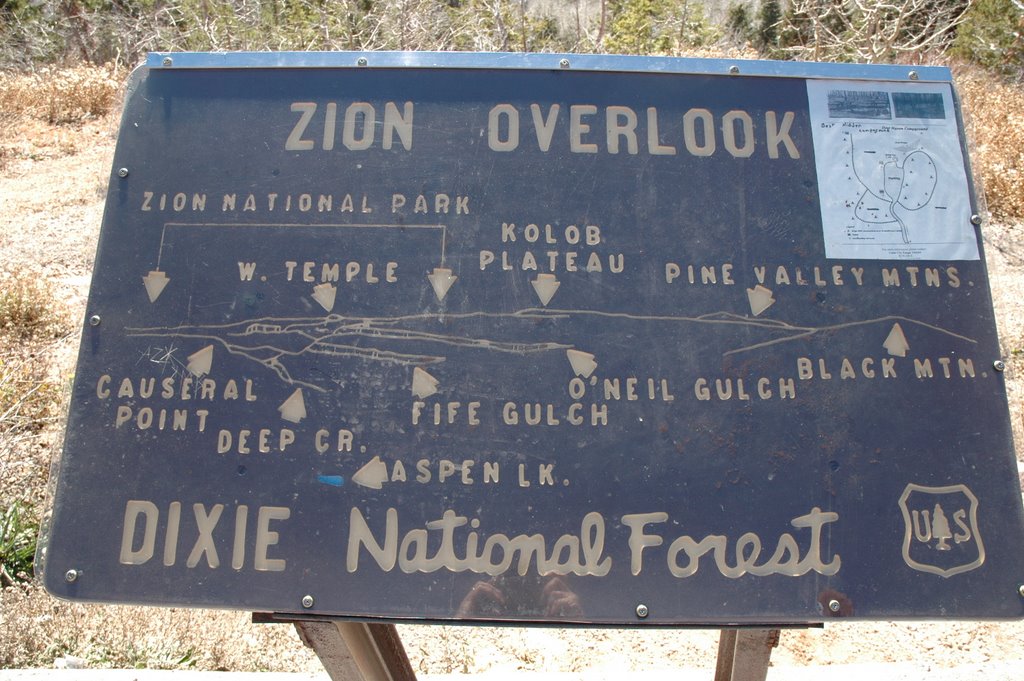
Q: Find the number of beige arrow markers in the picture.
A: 11